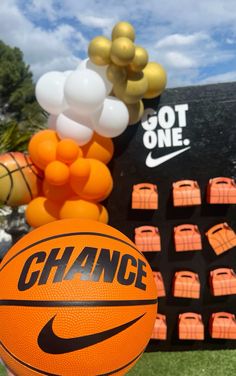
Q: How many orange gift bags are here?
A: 12